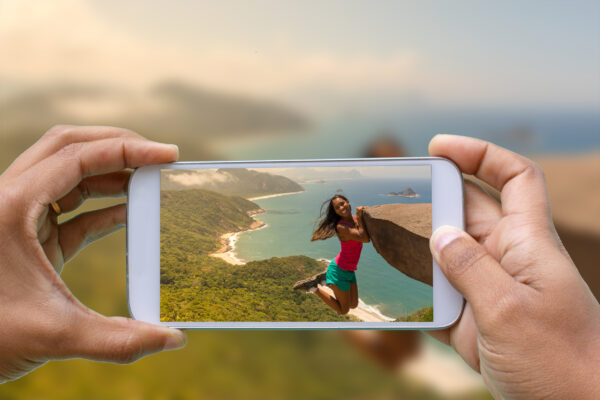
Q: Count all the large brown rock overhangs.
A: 1